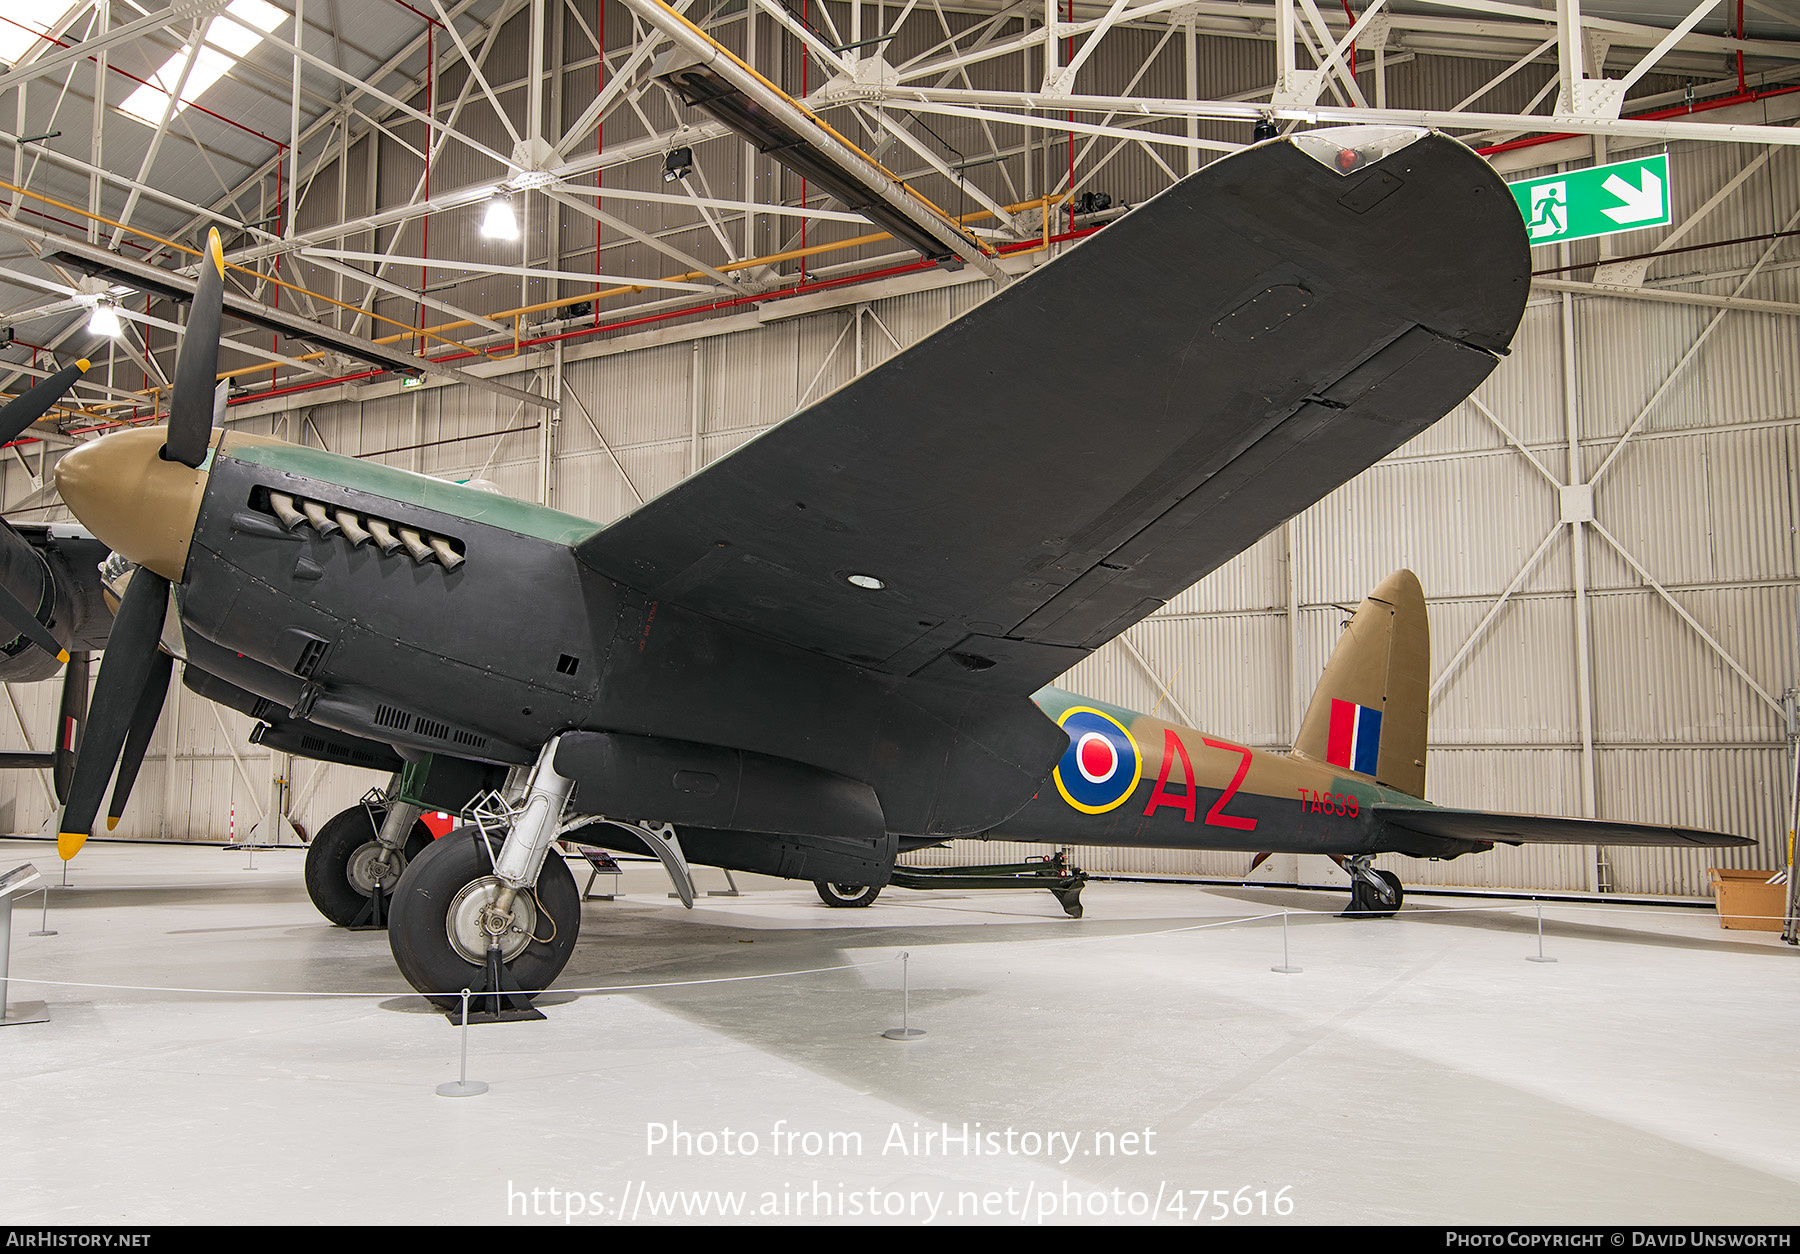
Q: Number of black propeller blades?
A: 5